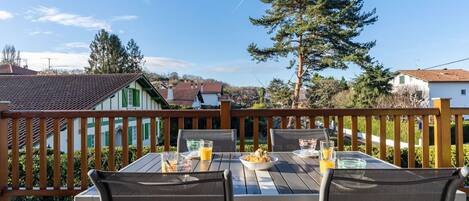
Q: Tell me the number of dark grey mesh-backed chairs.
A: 4